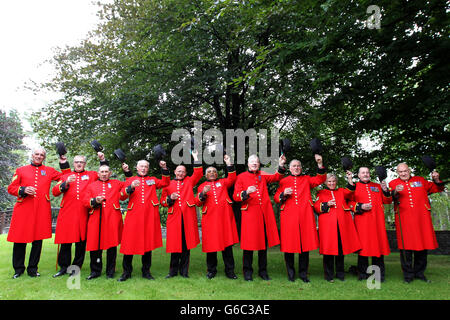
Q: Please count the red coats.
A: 11